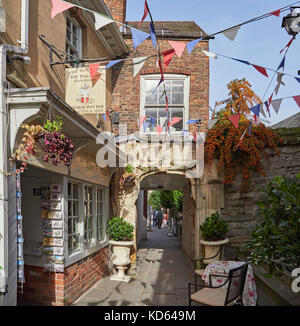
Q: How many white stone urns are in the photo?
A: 2